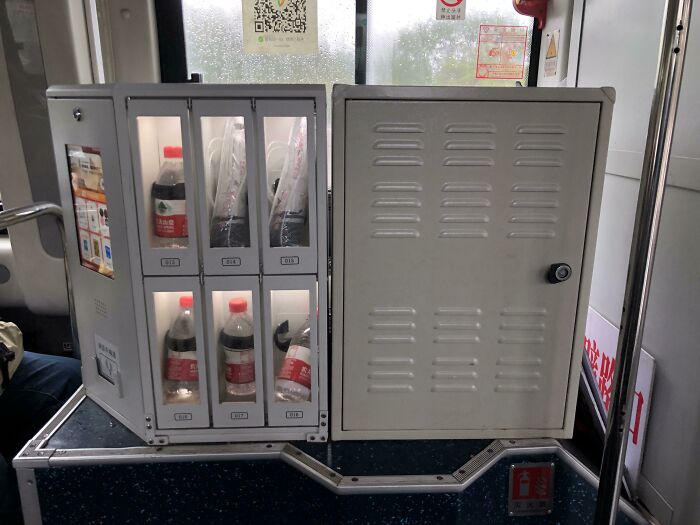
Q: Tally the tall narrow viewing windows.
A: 6